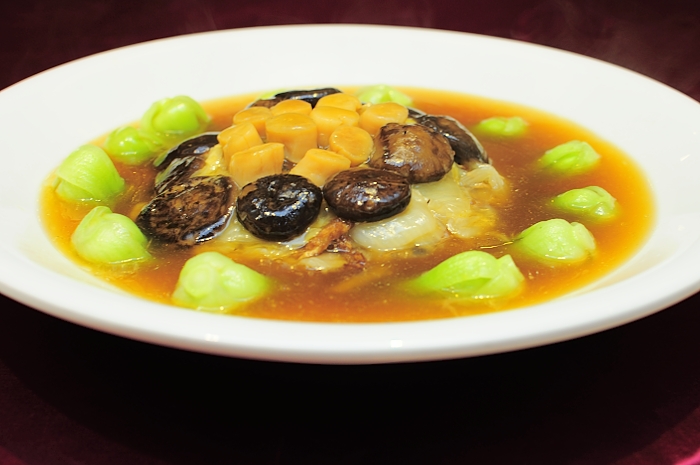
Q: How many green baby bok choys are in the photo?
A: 11